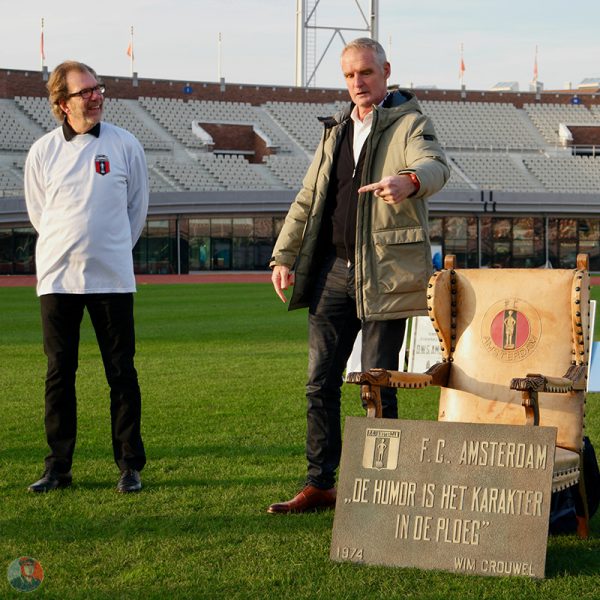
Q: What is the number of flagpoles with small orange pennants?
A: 4